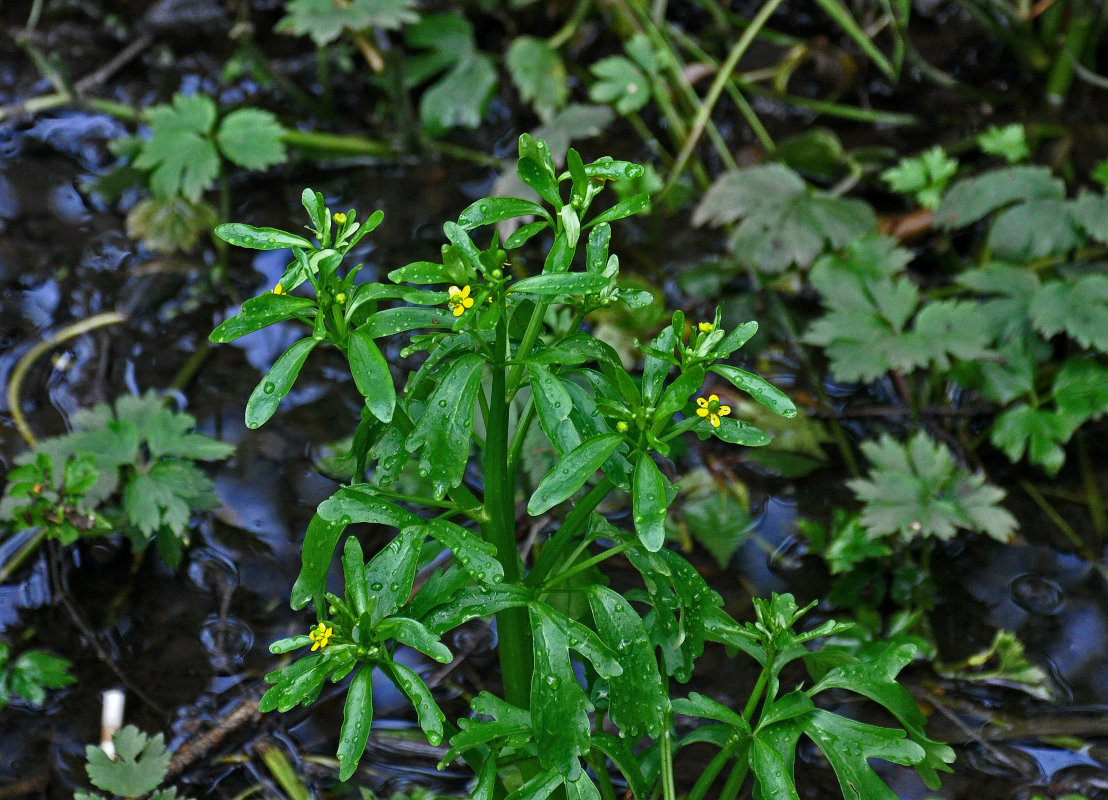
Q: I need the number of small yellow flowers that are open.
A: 3